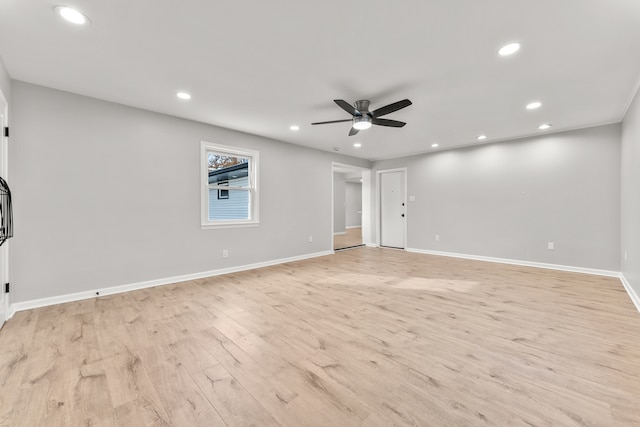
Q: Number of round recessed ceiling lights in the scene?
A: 9